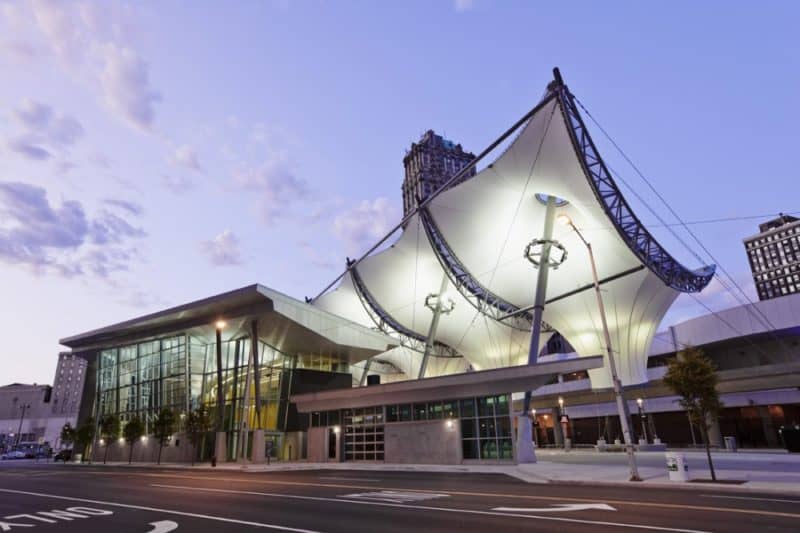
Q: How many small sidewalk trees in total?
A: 7